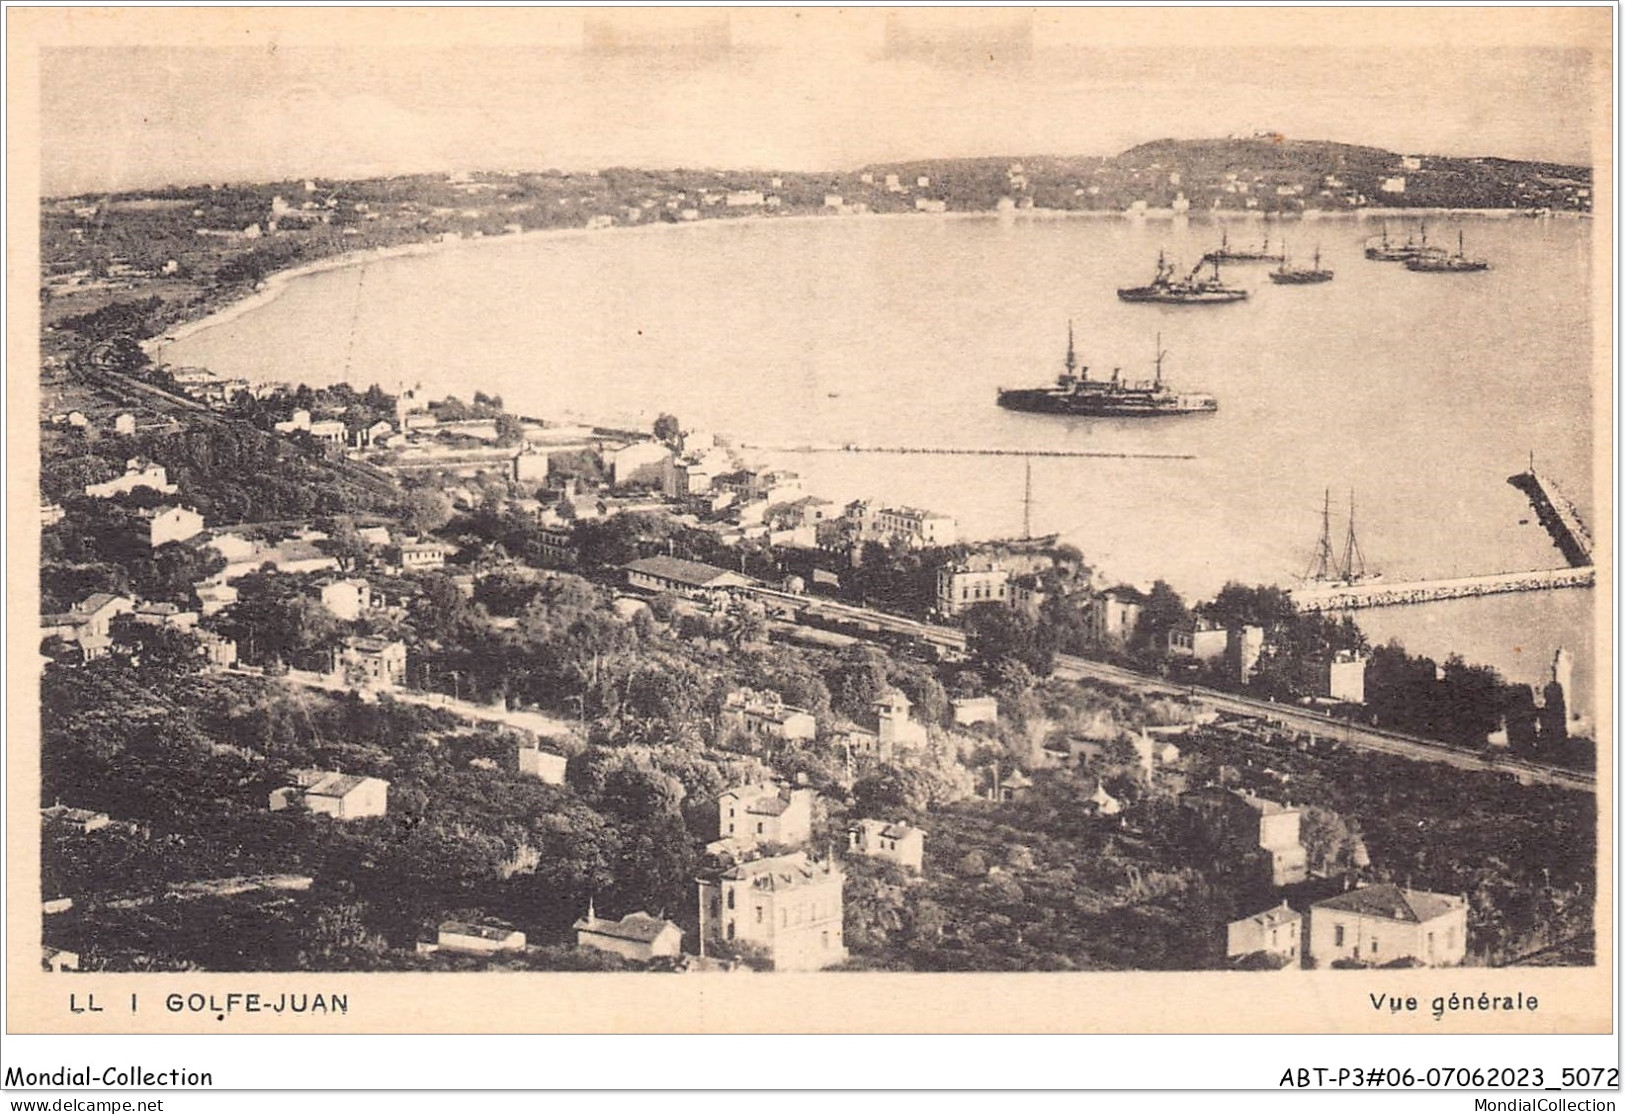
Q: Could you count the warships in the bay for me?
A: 6